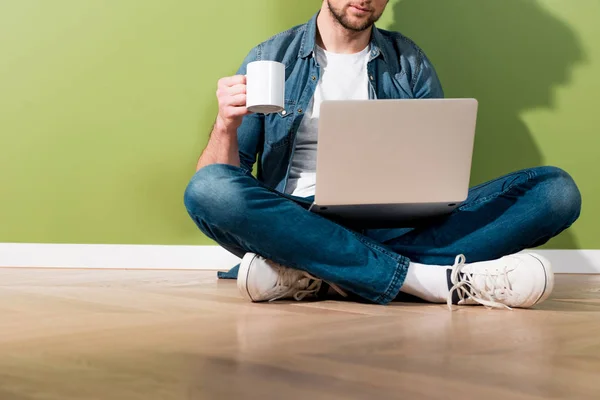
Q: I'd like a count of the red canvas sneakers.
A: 0